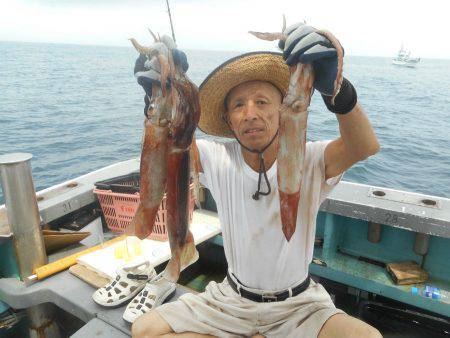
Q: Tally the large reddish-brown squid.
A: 3